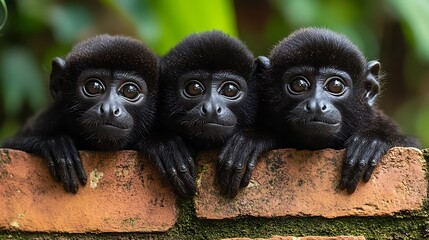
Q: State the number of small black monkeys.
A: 3